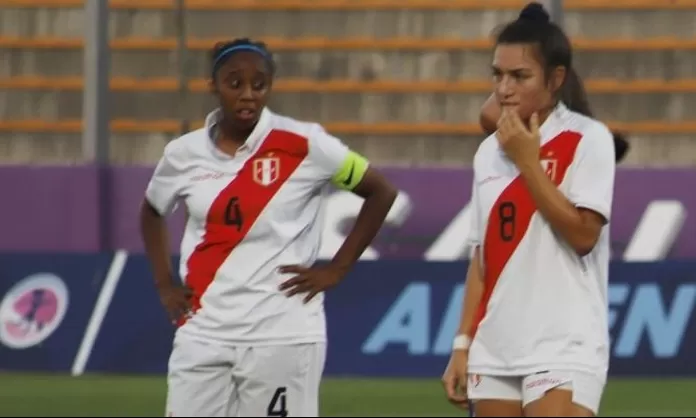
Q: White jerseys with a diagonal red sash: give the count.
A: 2